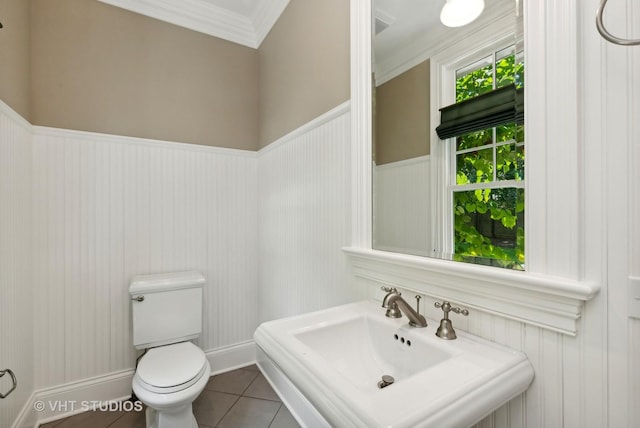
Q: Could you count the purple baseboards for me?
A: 0